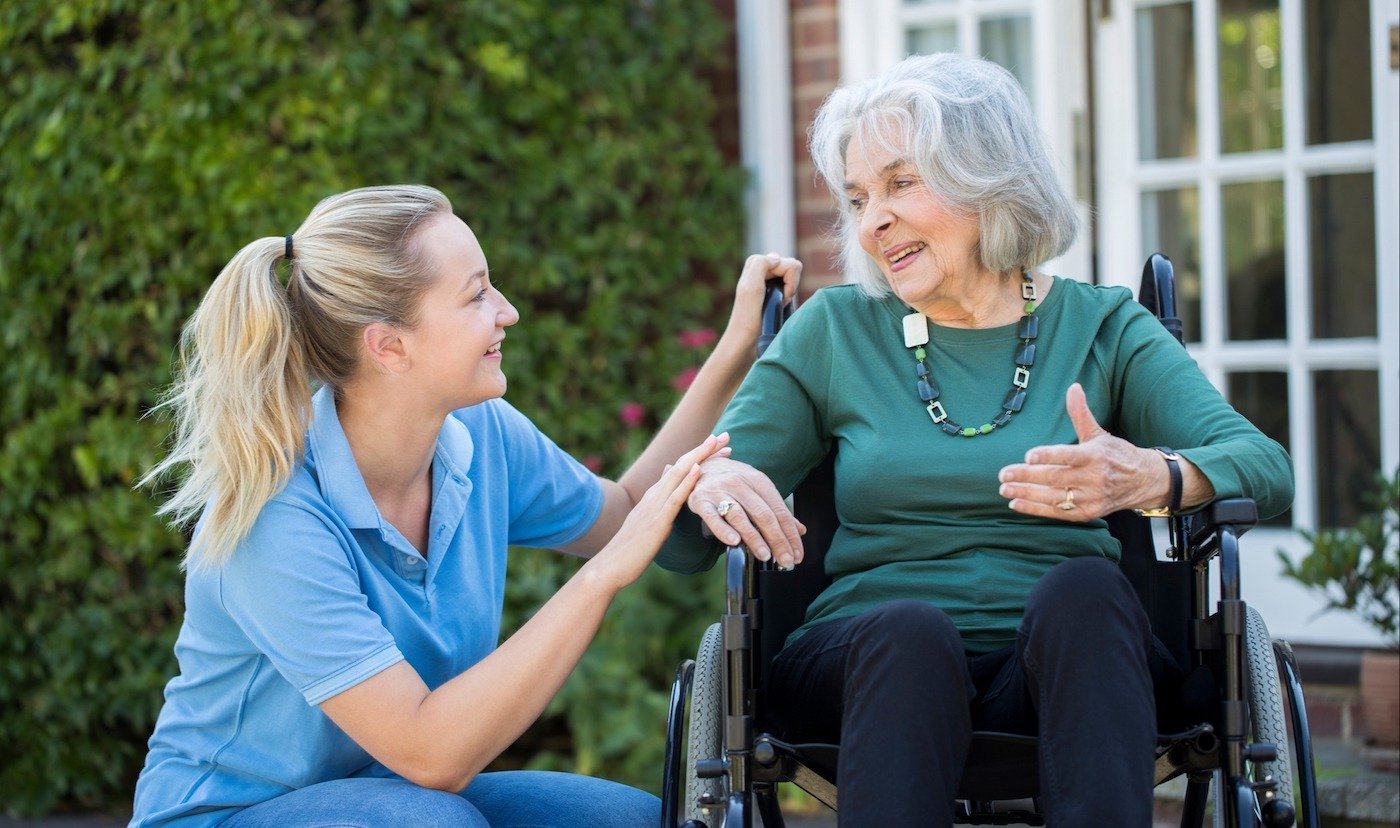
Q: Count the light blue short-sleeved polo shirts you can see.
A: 1